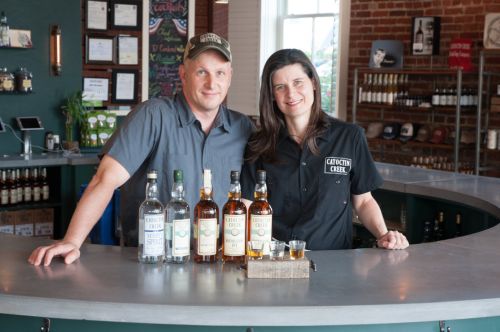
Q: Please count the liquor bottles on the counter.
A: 5